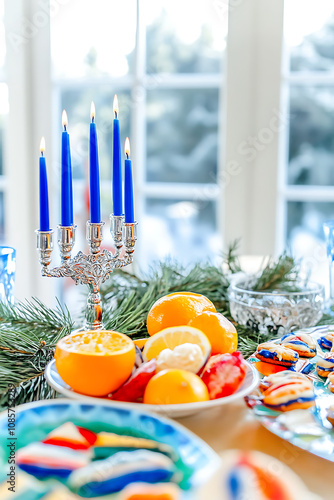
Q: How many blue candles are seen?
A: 5